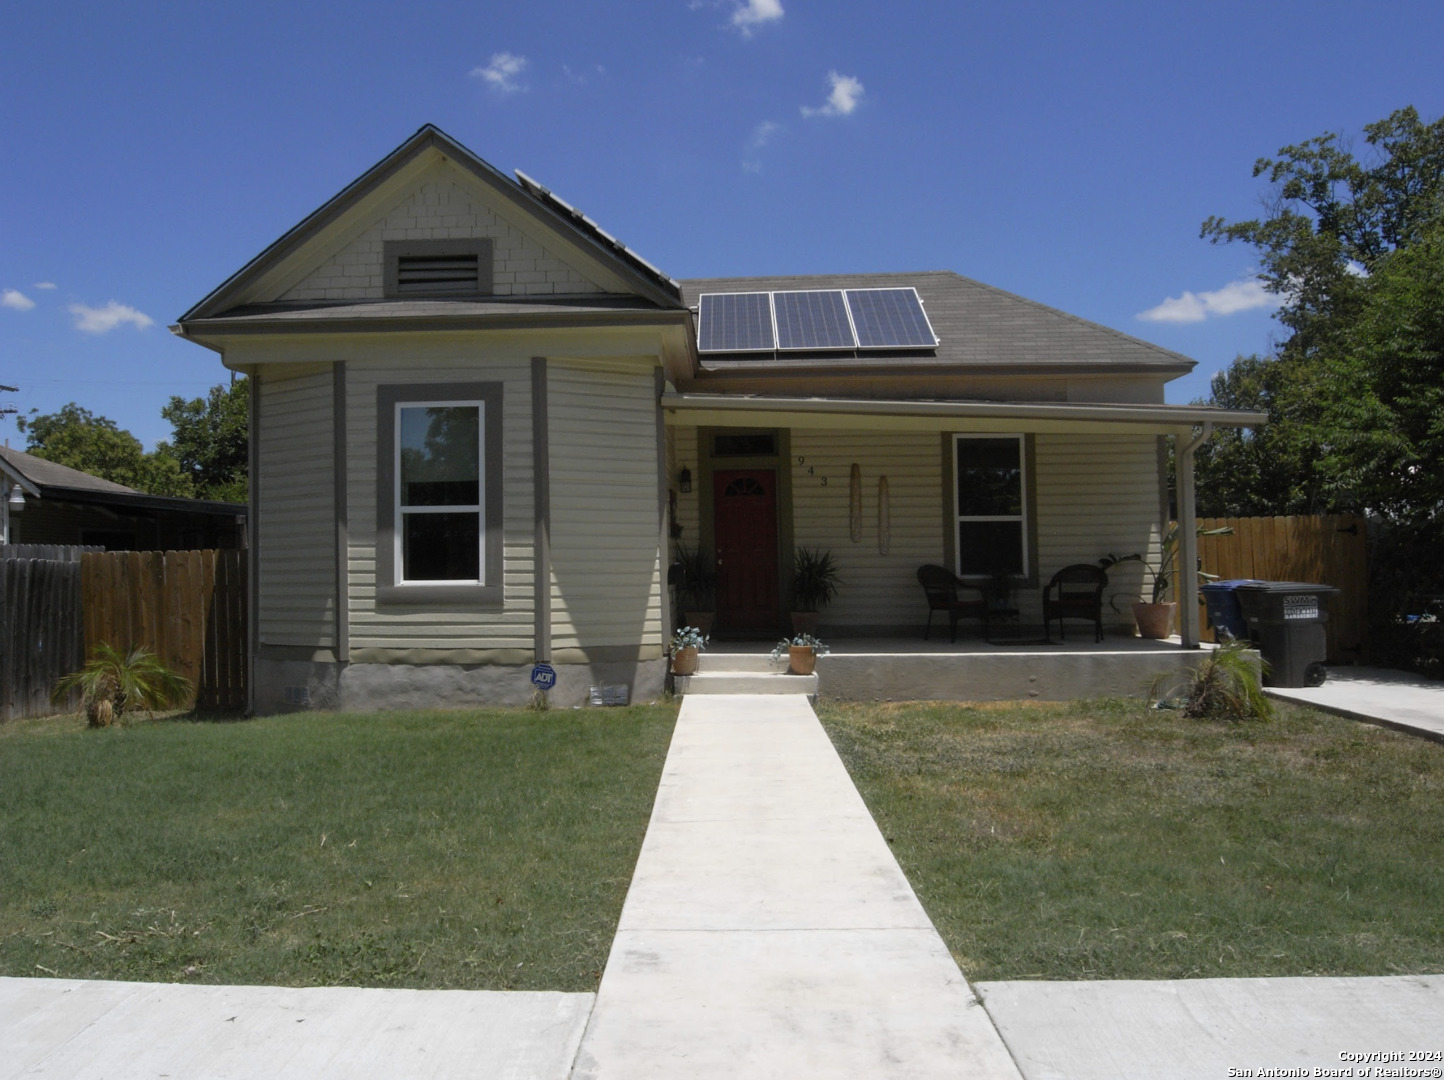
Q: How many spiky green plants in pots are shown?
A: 2